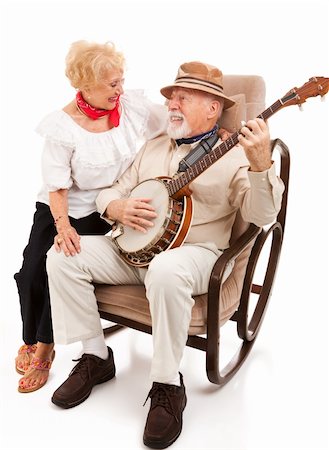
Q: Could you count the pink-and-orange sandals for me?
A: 2